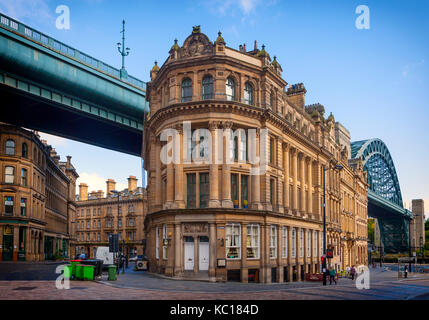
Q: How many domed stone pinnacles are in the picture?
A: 5